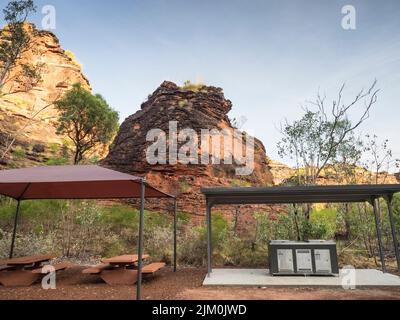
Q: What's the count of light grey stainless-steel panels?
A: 3